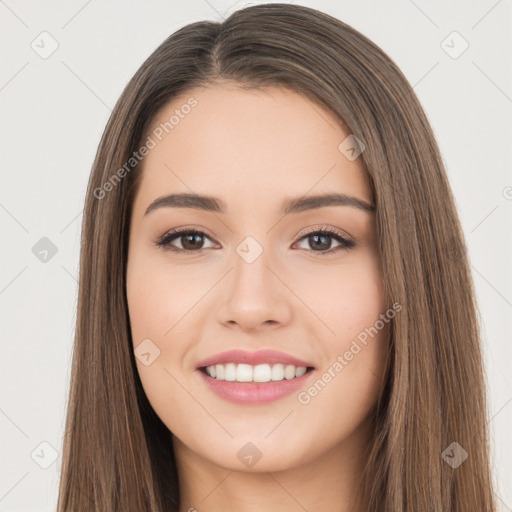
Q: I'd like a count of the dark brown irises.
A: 2